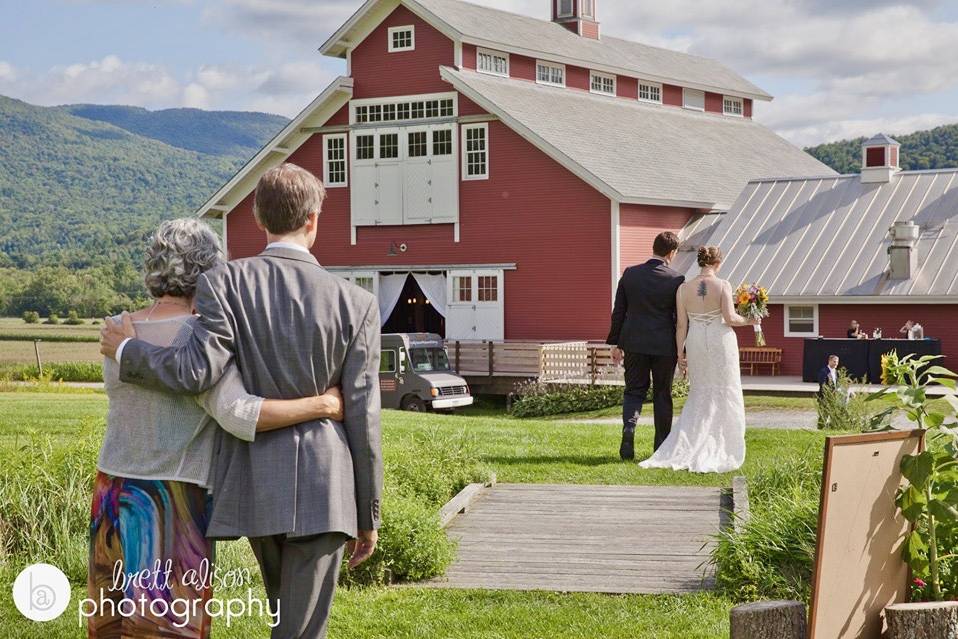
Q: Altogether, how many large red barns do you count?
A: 1